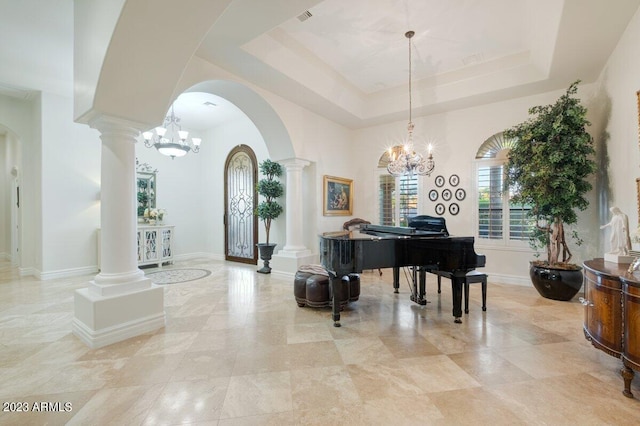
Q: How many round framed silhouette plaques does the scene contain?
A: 7